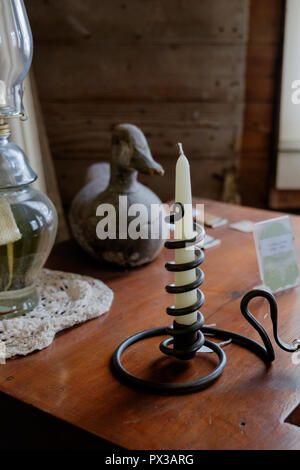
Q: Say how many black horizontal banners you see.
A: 1